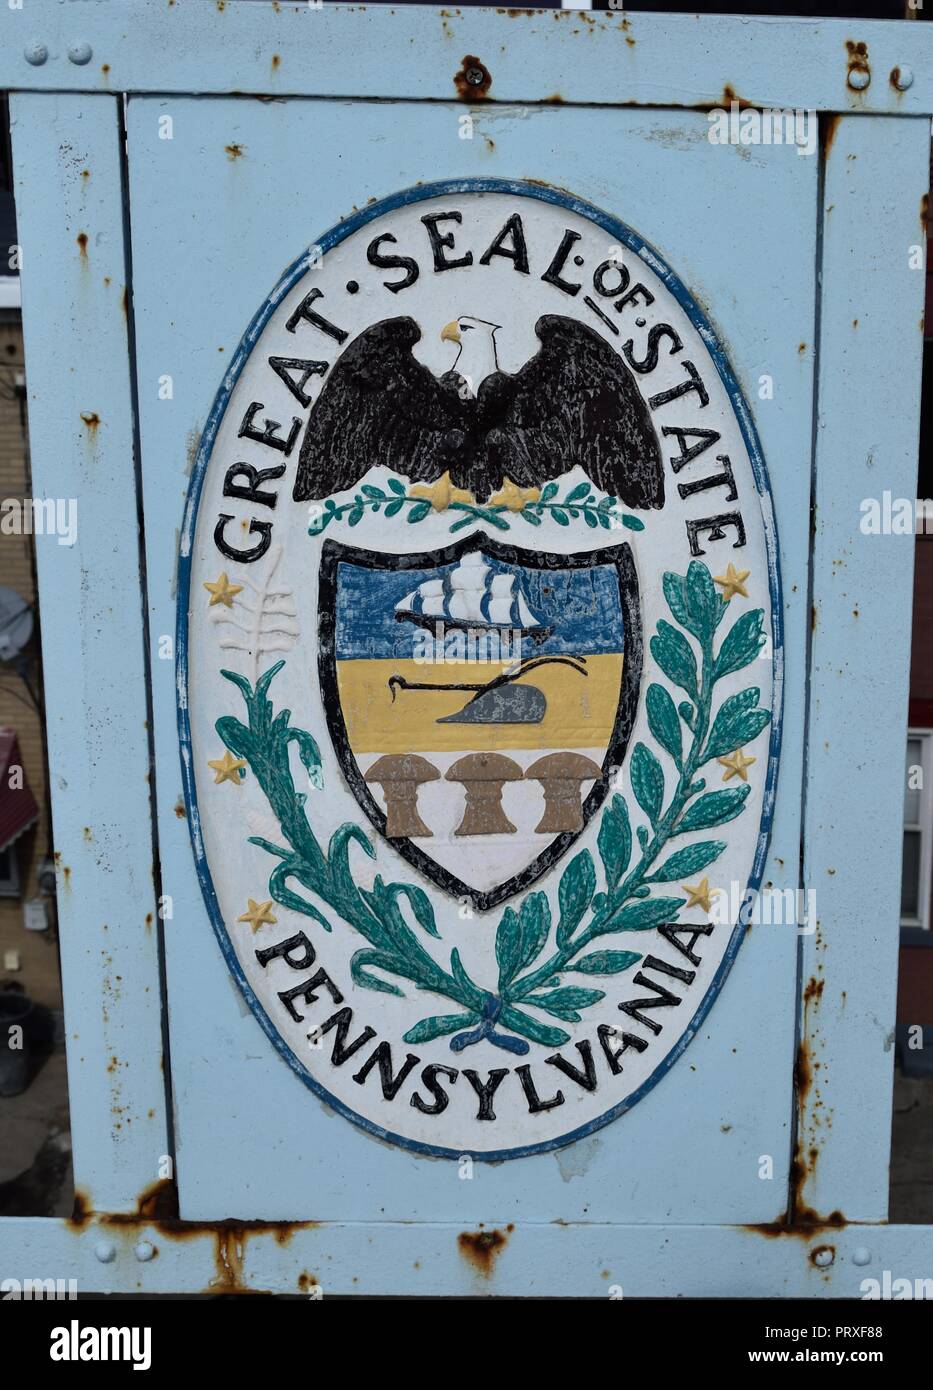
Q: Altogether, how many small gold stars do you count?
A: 6